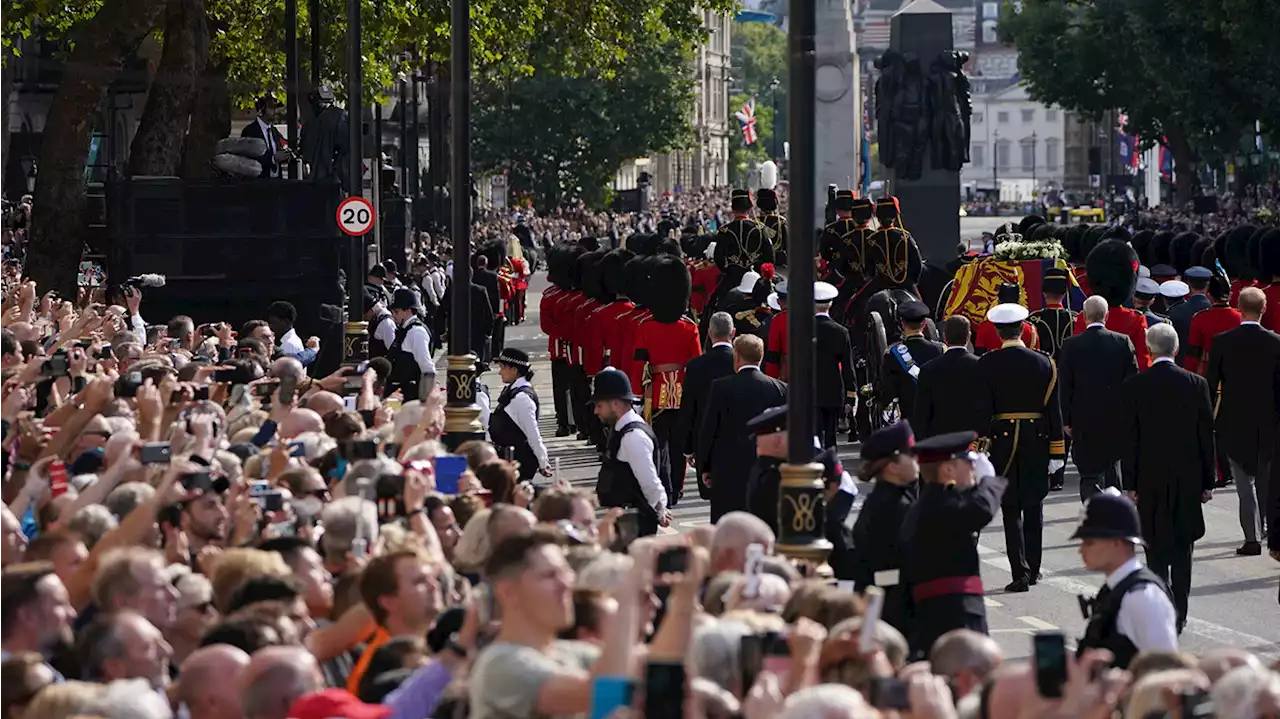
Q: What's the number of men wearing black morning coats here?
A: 6